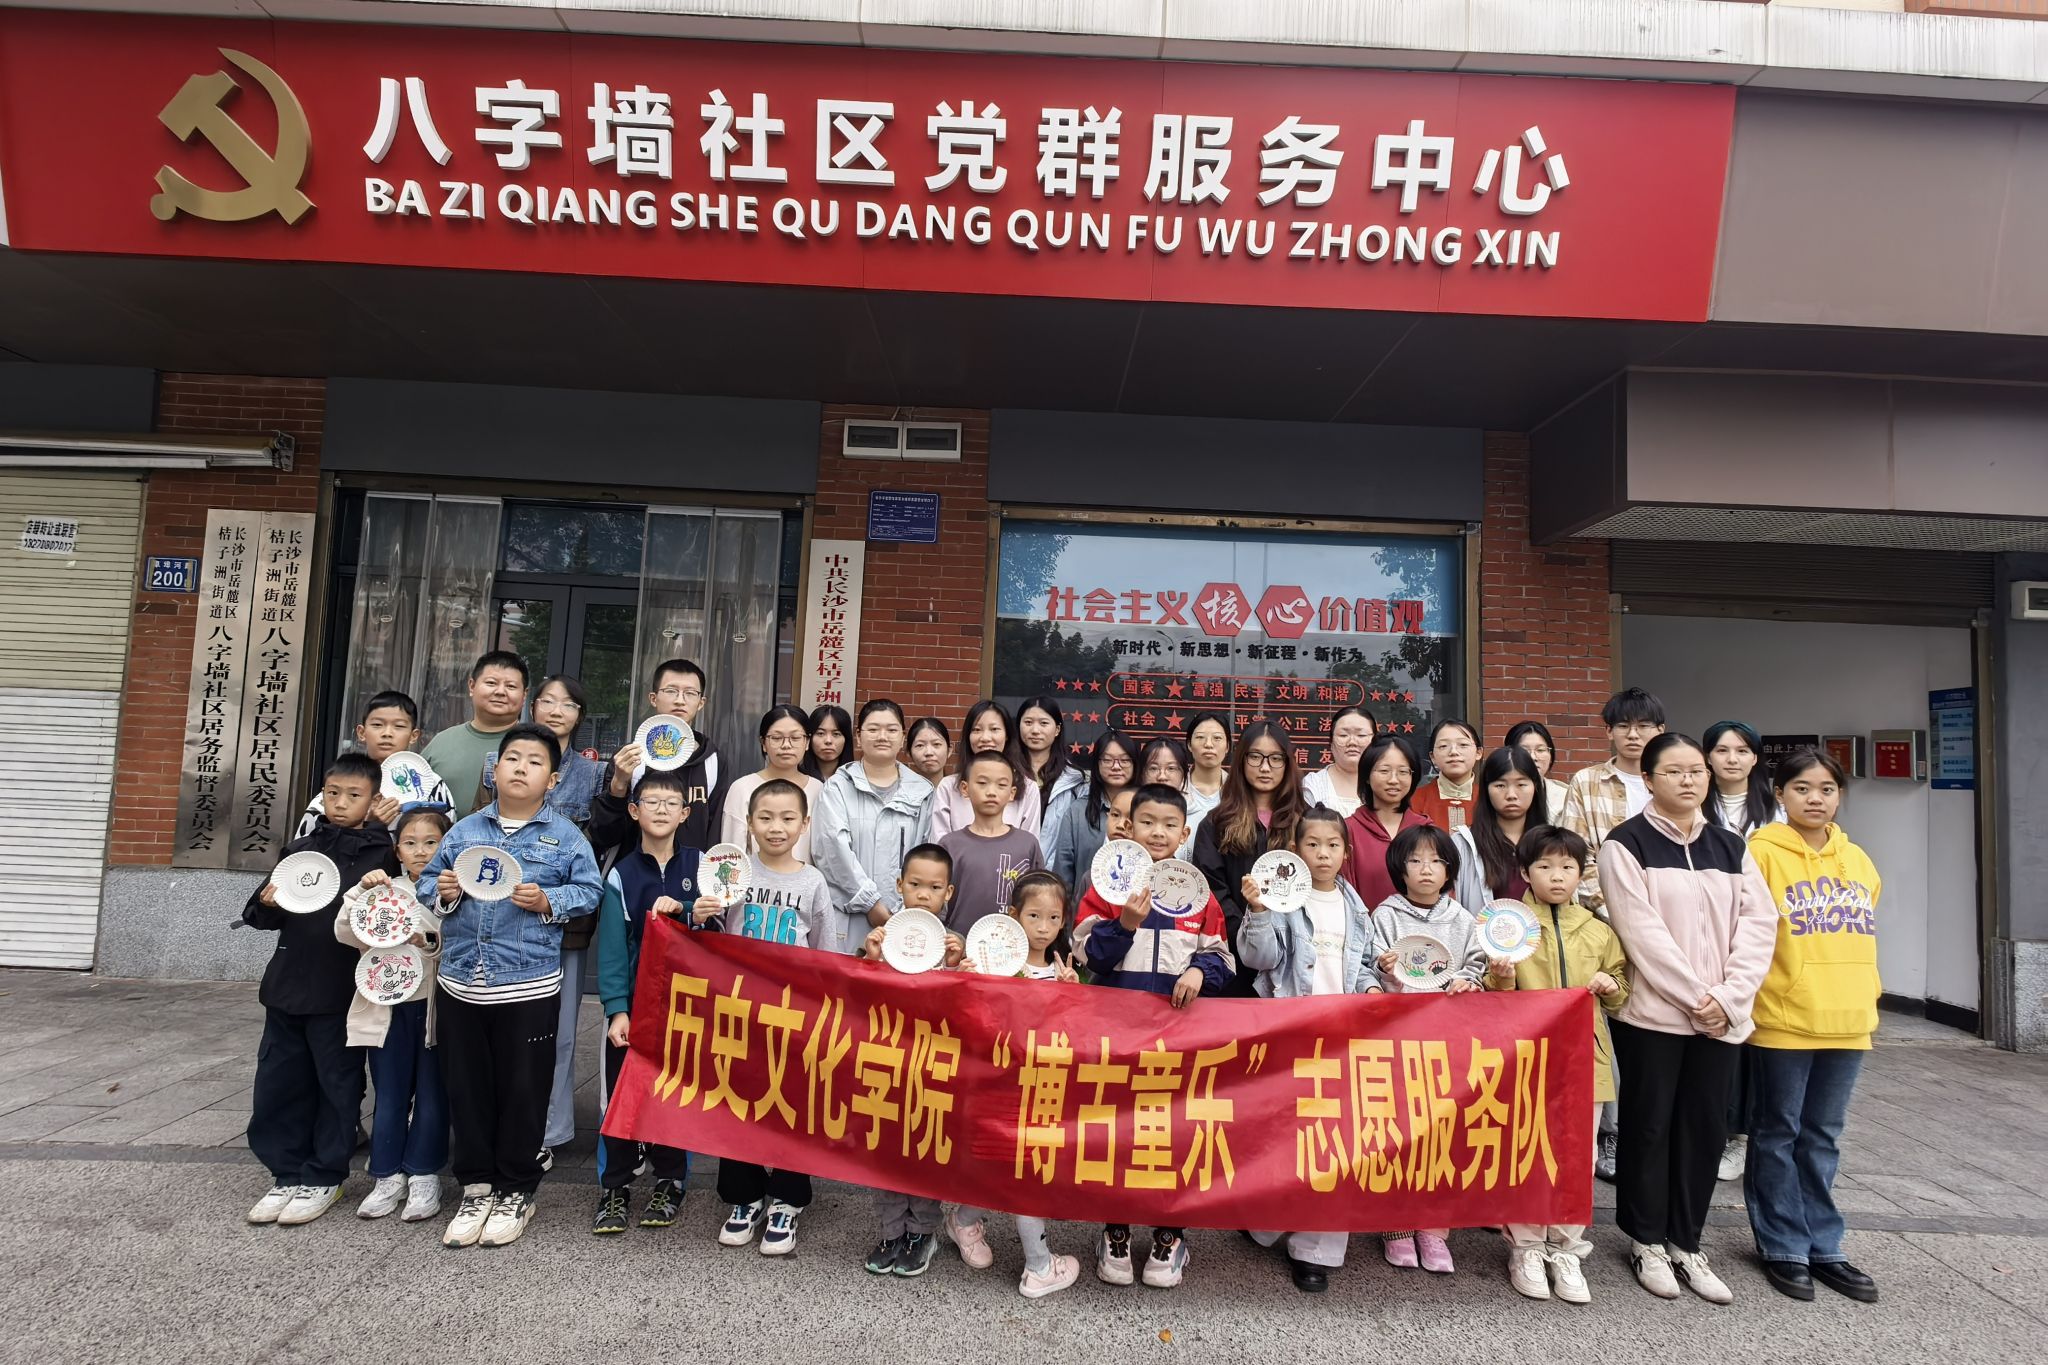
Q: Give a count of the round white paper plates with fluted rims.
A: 14